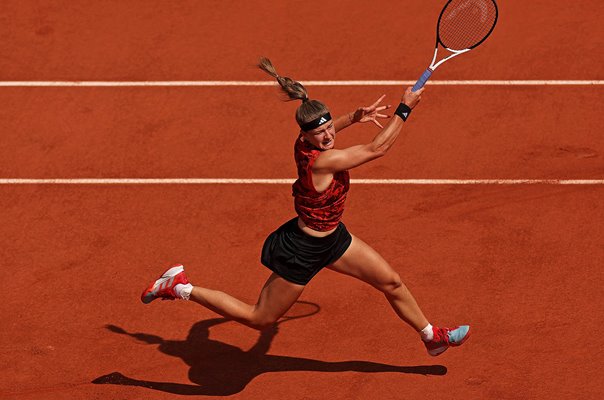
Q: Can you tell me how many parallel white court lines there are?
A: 2